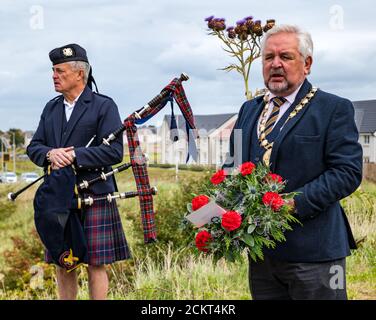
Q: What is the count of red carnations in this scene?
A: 7